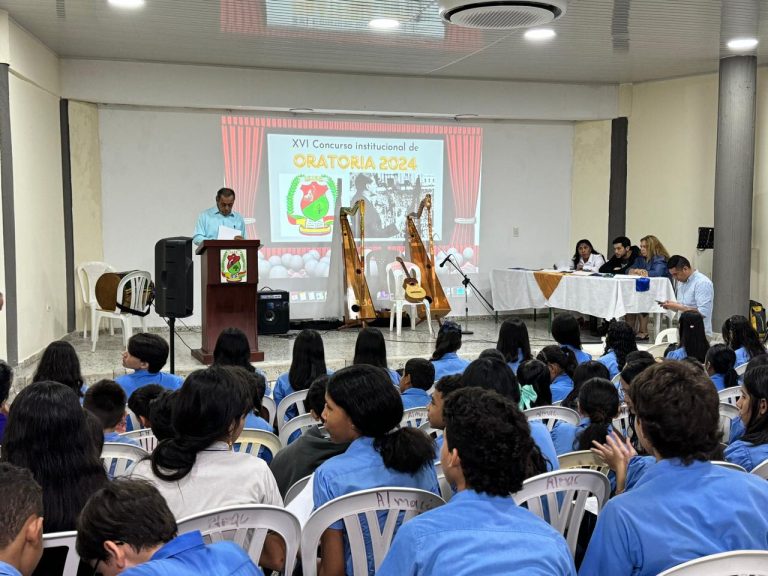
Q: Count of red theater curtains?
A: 2